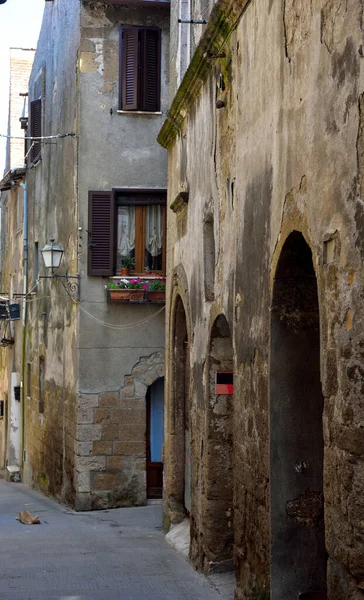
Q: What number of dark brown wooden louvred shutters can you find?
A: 4